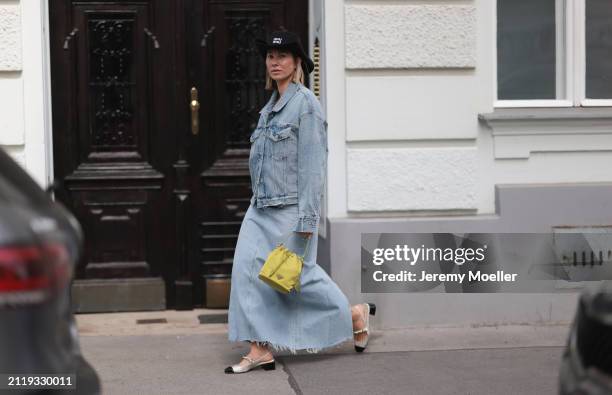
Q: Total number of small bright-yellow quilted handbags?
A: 1